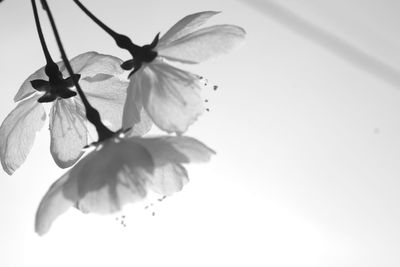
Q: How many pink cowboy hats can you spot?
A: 0